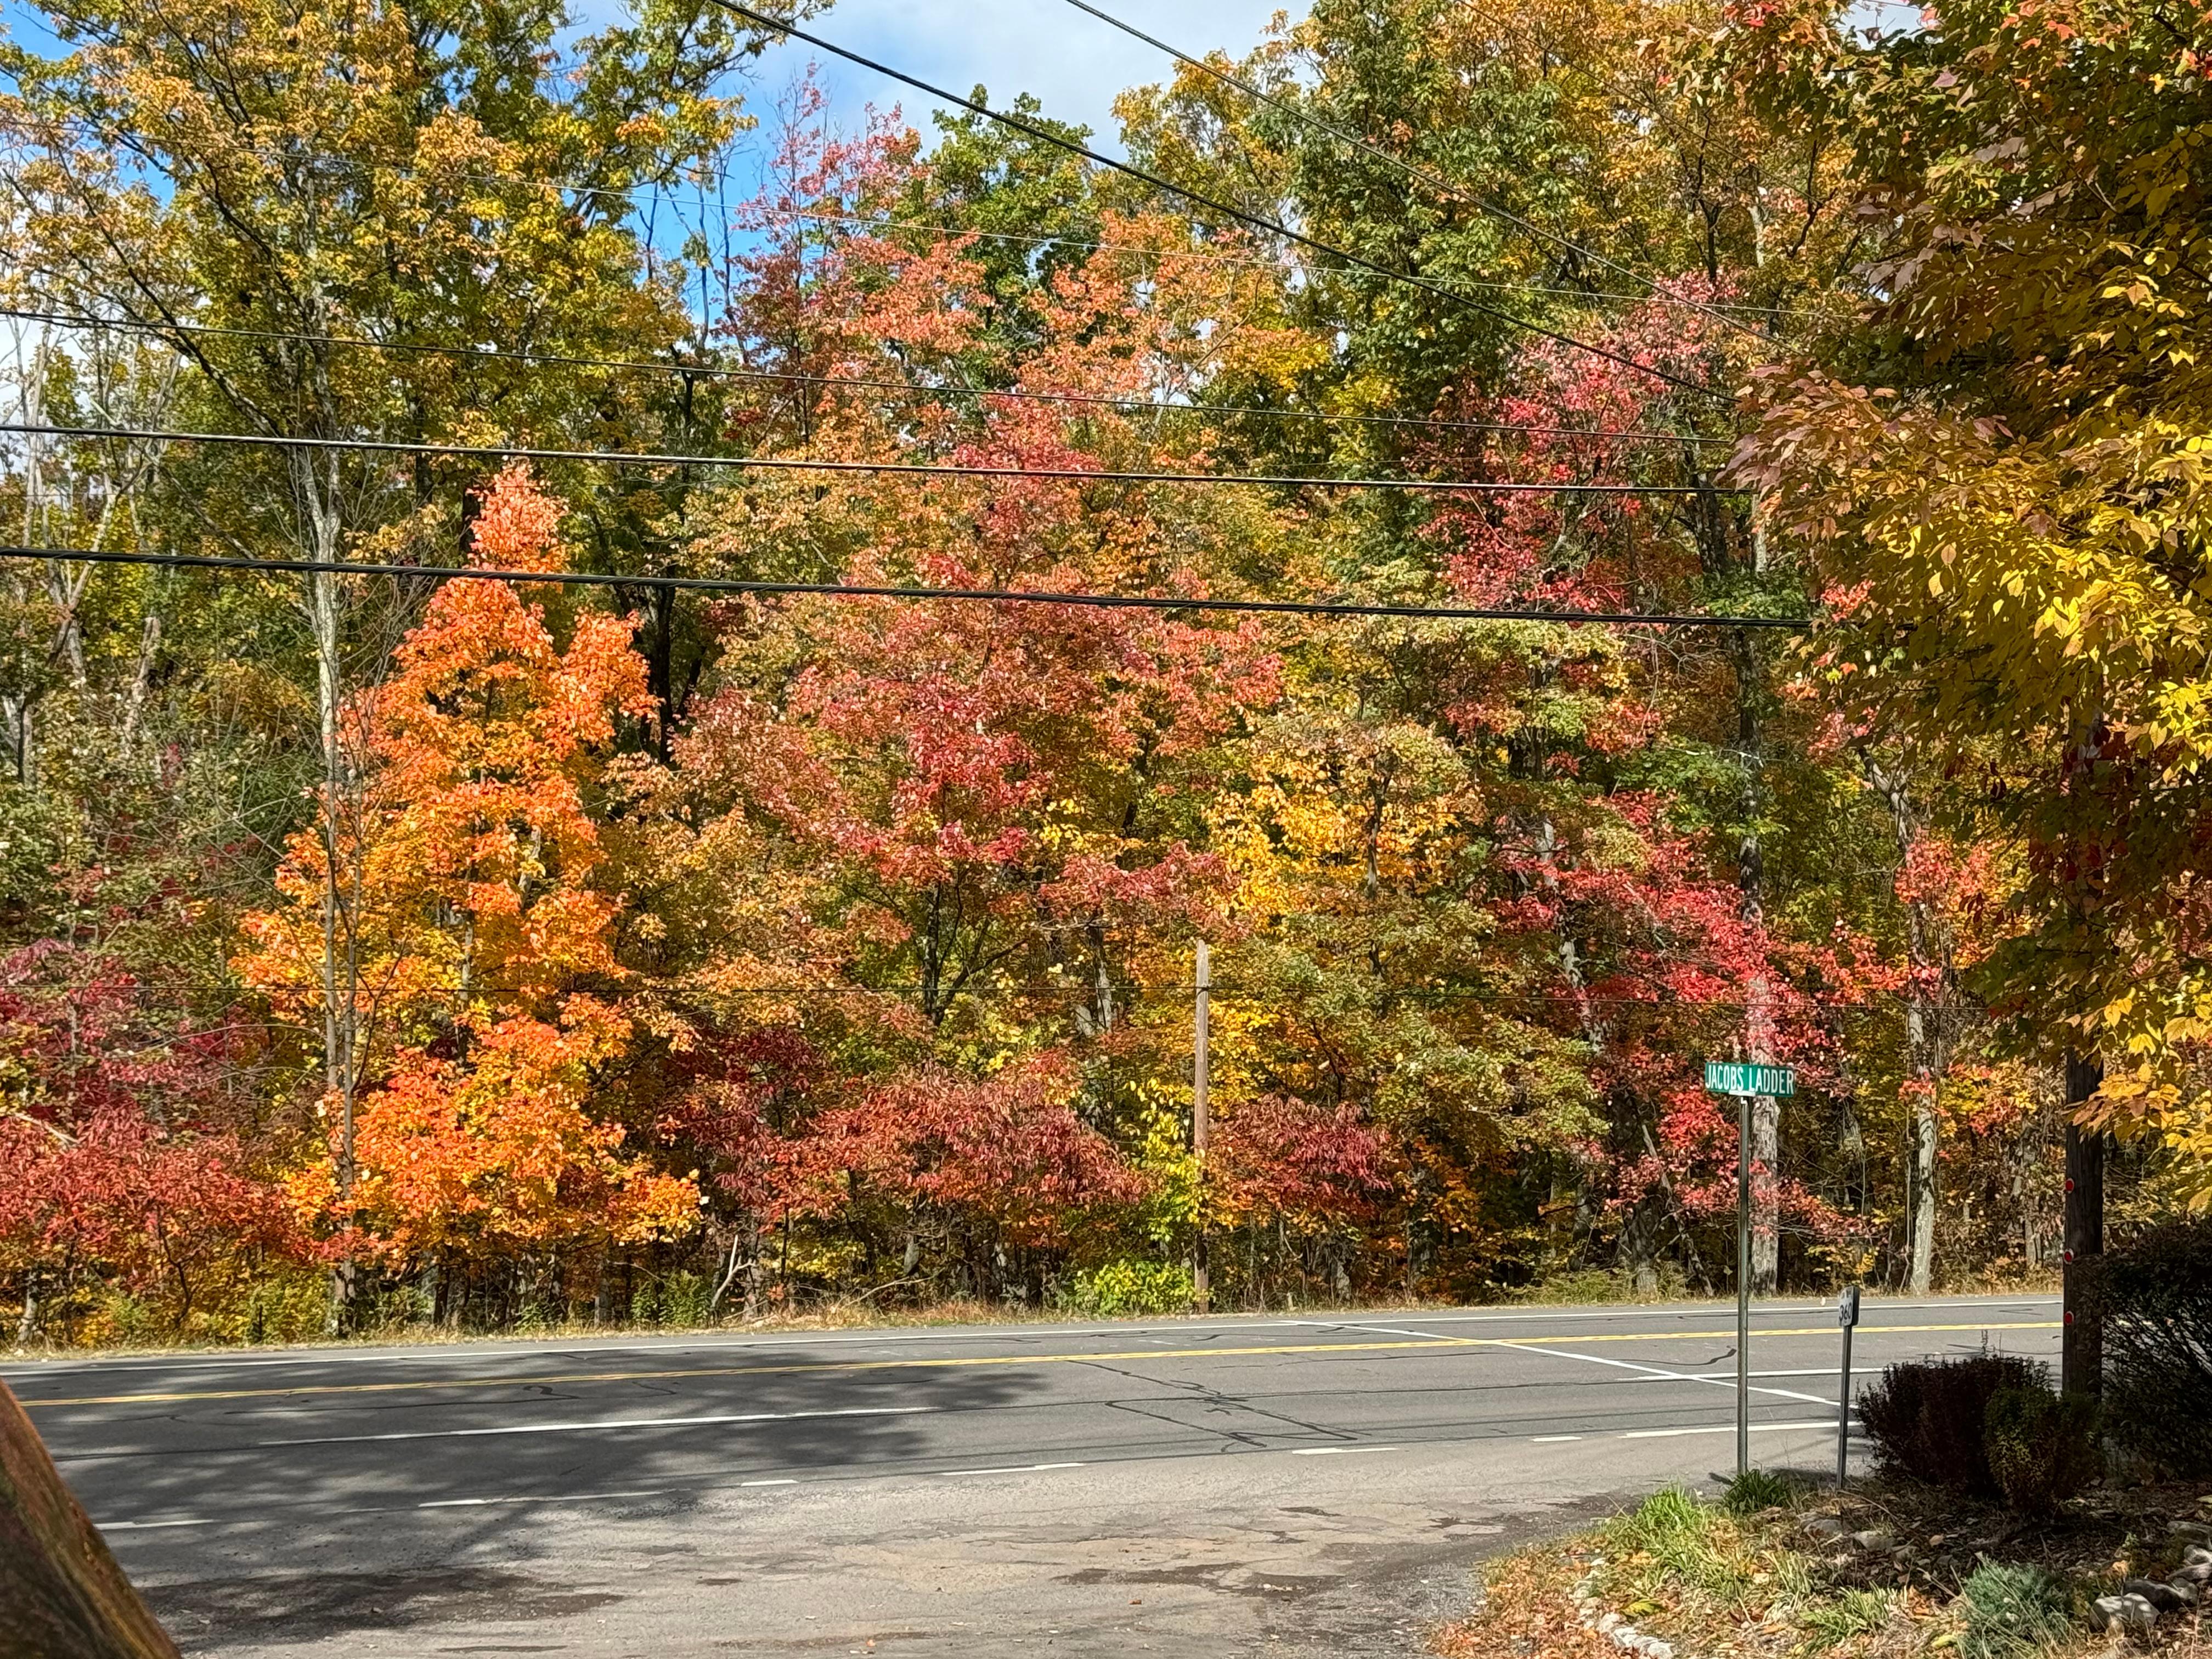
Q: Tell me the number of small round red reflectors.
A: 3